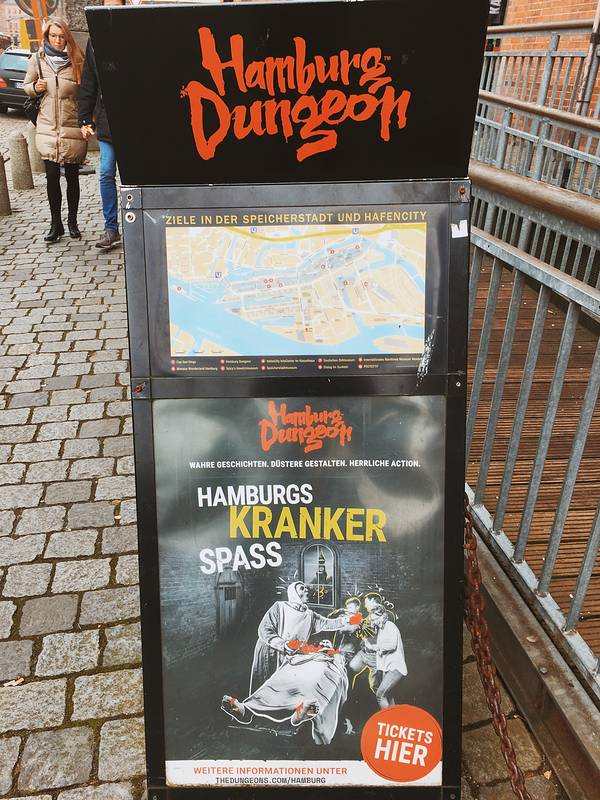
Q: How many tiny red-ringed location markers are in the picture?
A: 10